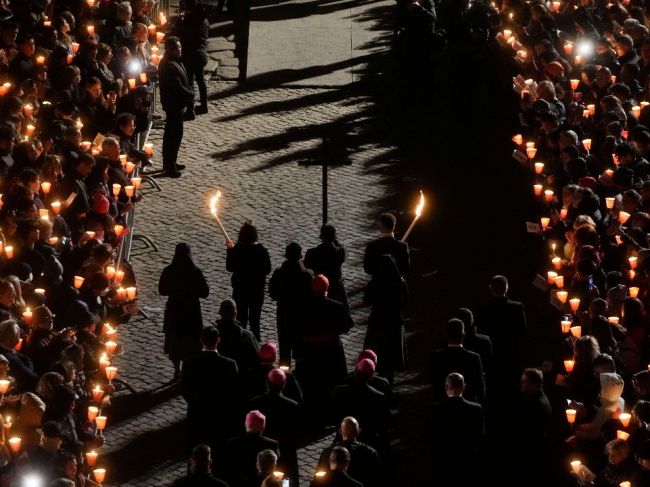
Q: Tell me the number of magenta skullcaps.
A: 5